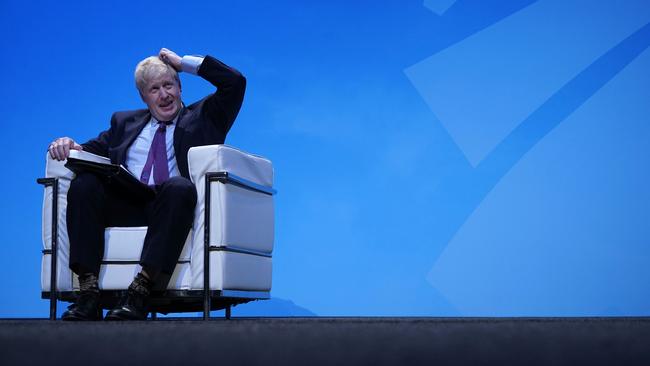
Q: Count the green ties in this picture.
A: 0